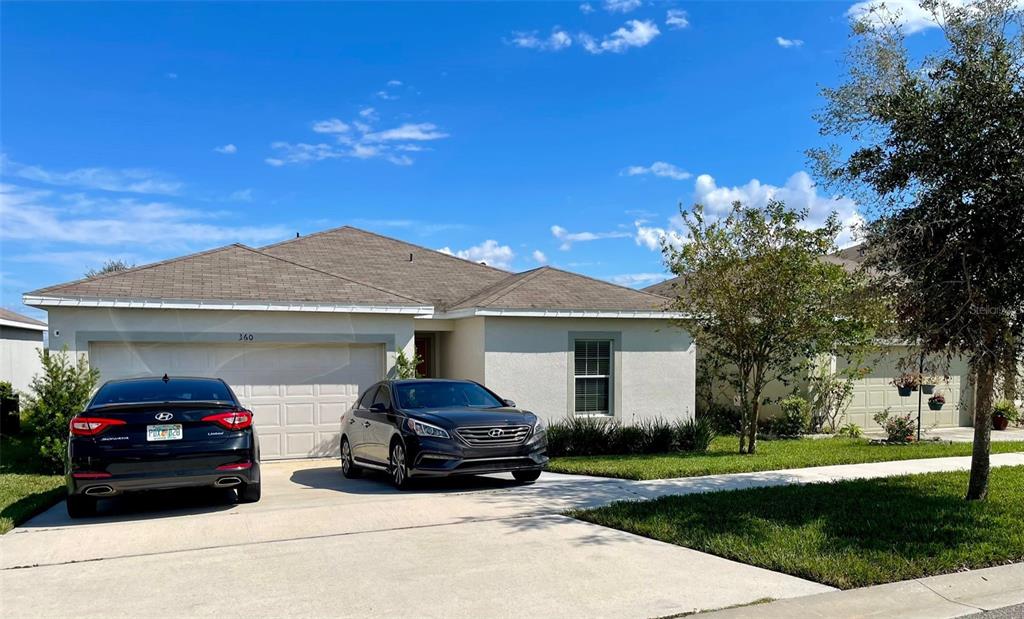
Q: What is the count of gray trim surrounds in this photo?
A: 2